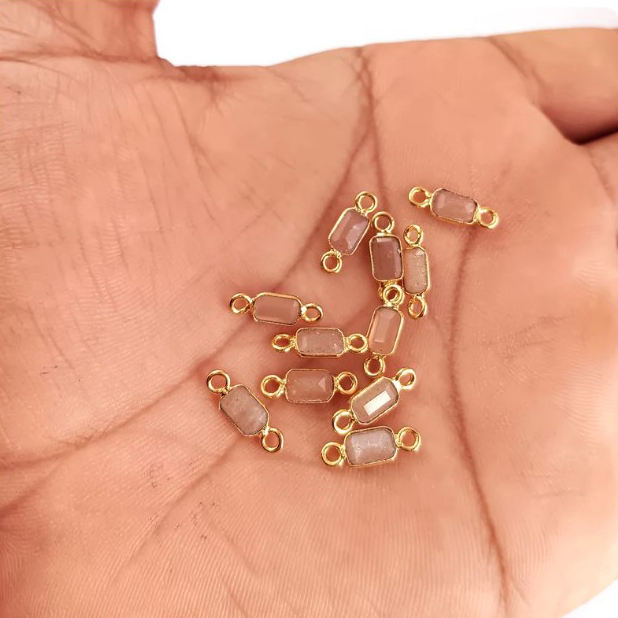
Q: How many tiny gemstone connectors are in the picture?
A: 11